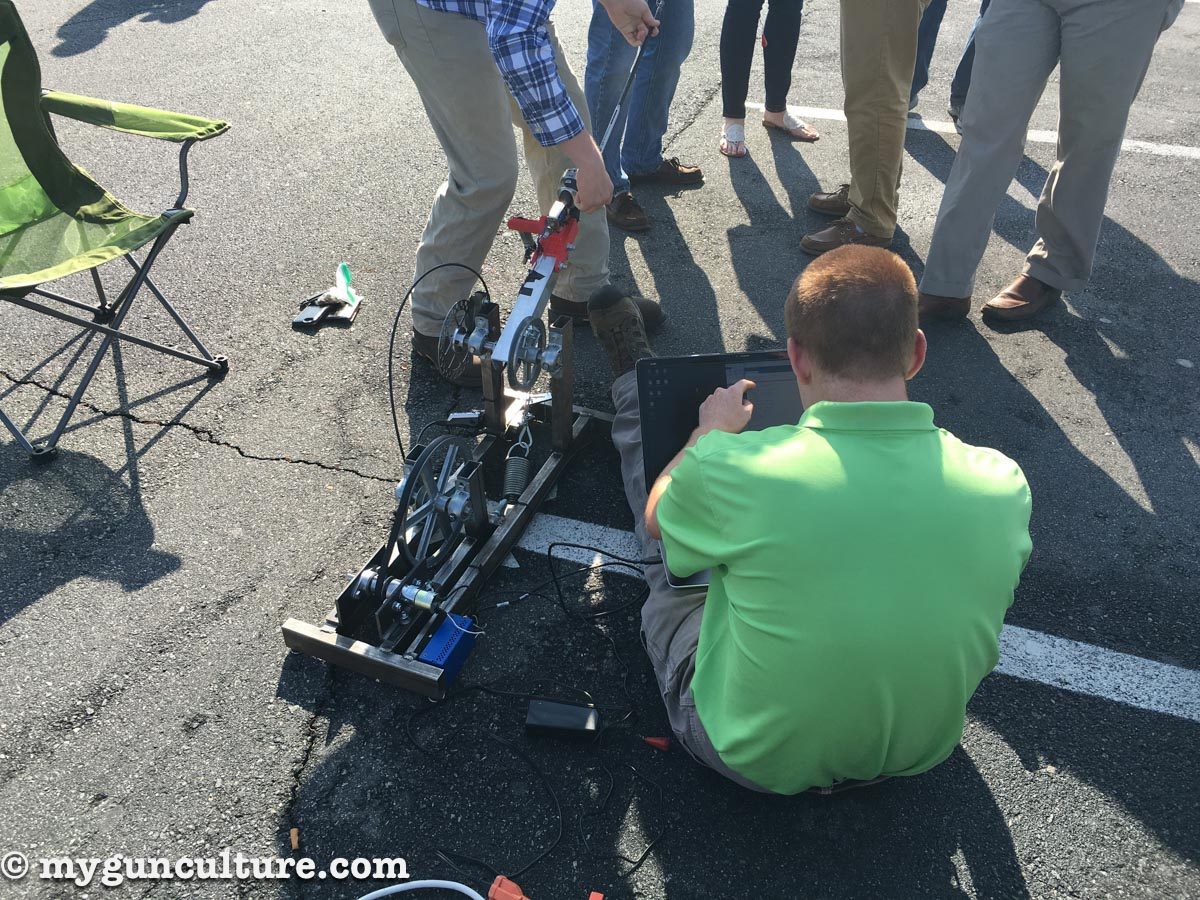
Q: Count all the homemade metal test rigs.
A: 1